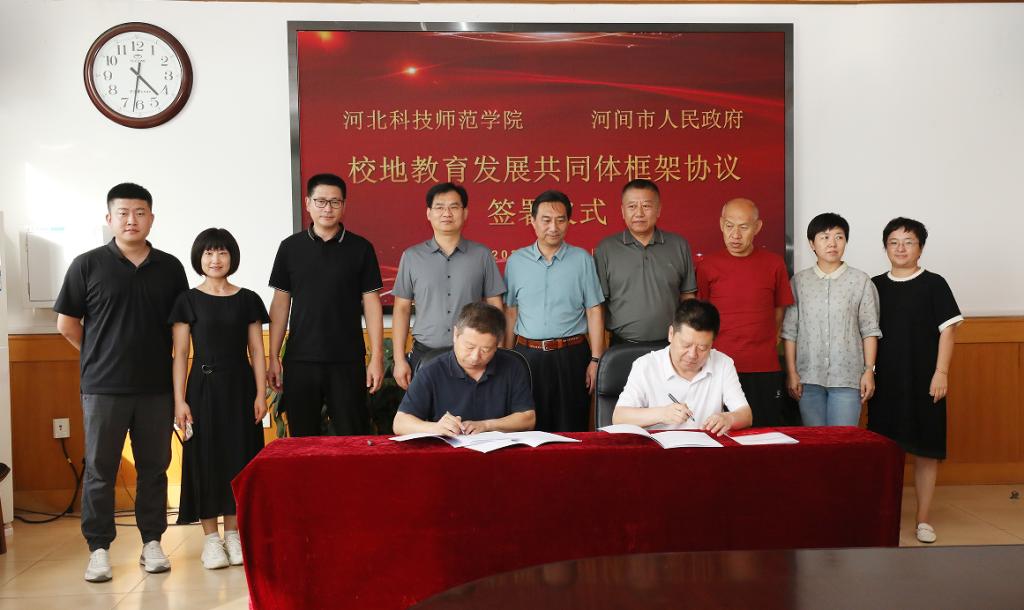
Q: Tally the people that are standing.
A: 9